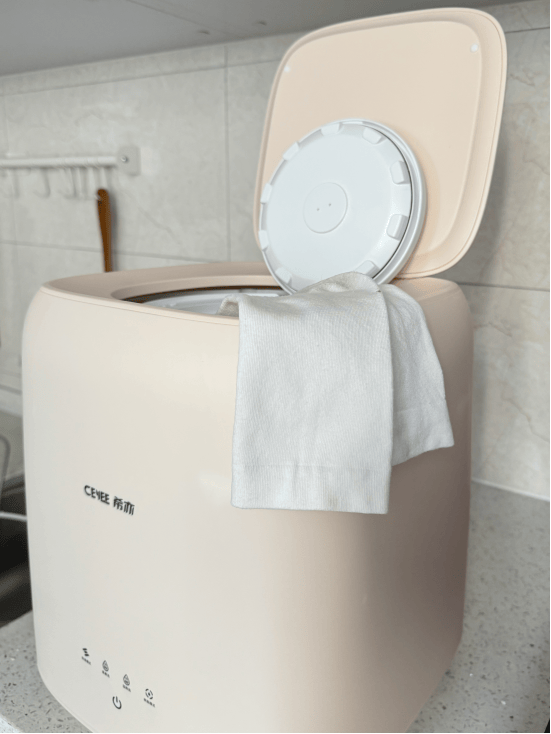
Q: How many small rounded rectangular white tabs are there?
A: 9